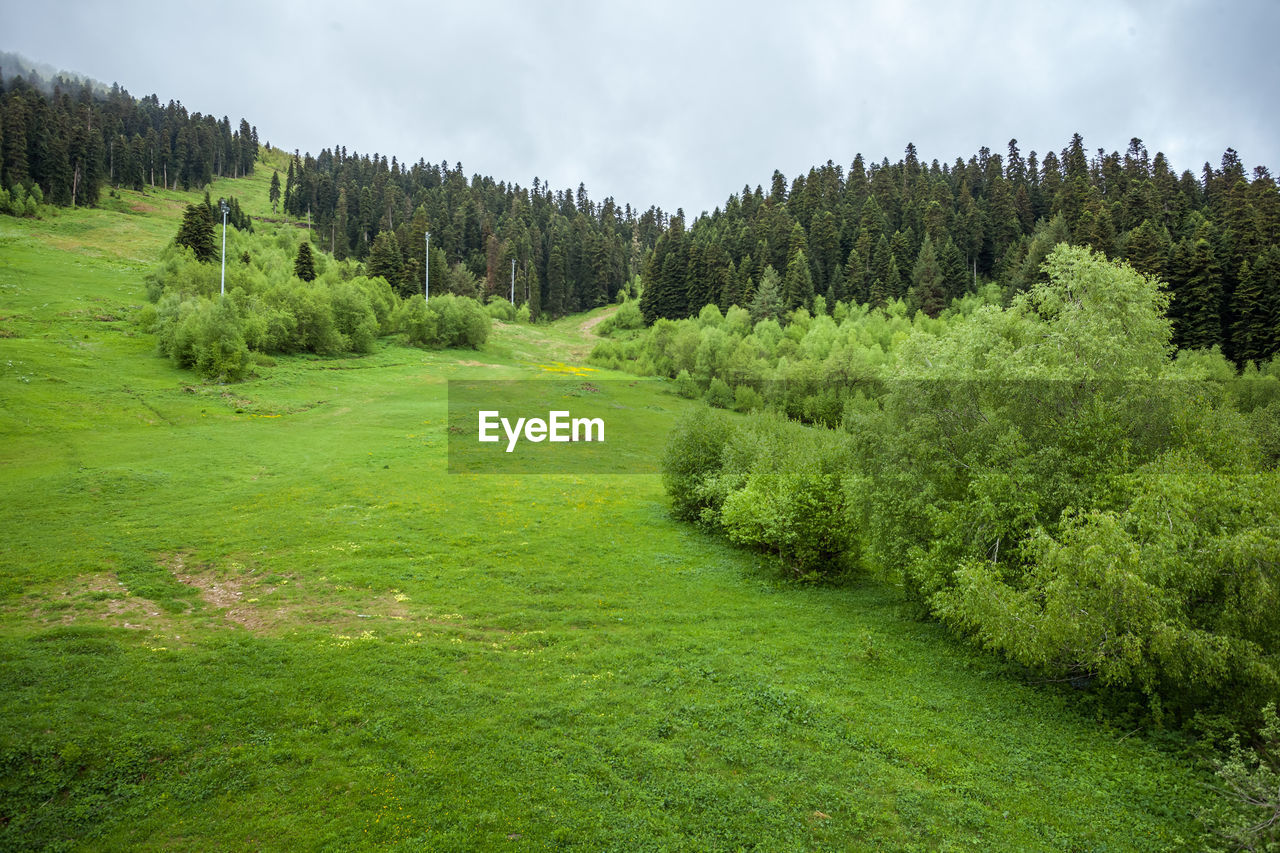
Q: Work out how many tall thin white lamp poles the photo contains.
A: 3